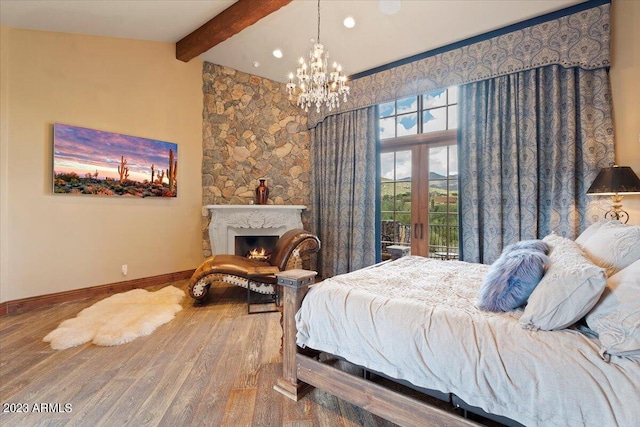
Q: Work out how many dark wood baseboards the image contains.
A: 1